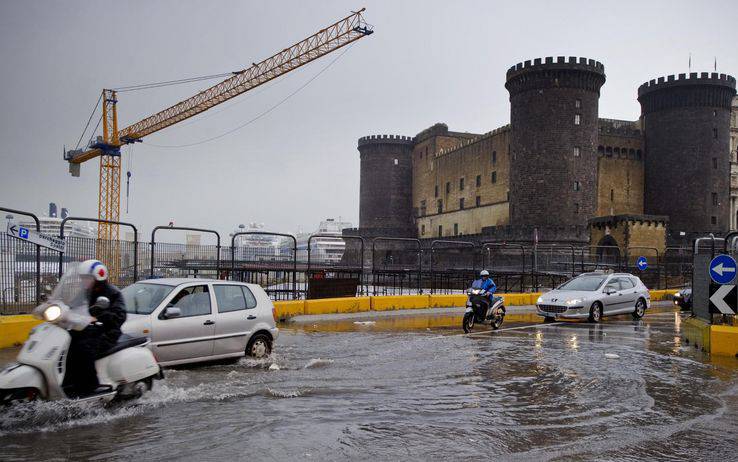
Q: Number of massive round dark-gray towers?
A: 3